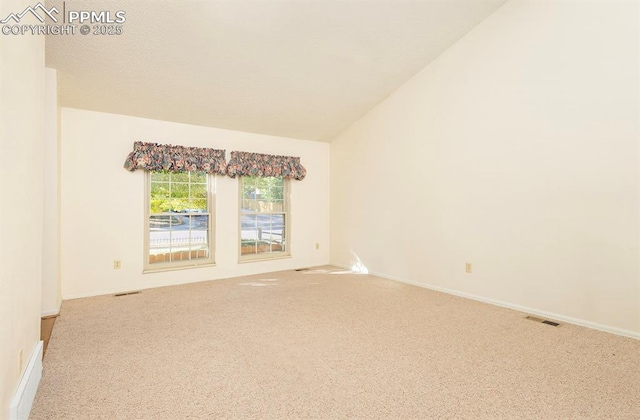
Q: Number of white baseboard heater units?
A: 1